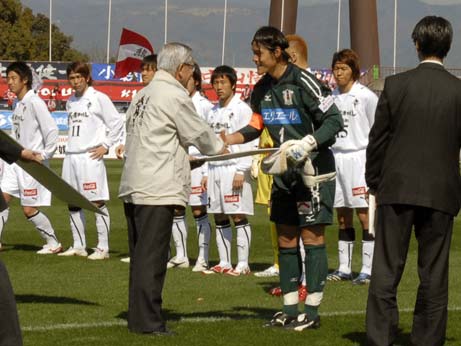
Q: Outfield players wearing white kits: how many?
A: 6